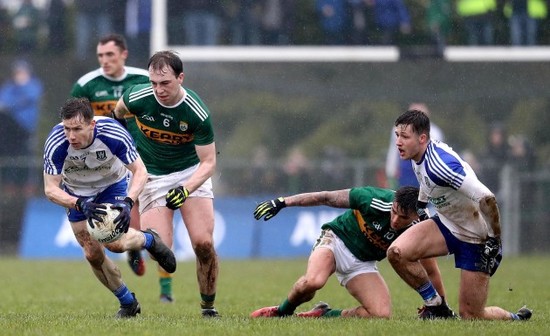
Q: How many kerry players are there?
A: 3